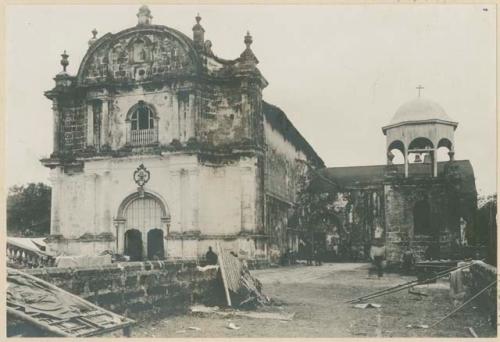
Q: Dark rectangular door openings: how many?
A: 2